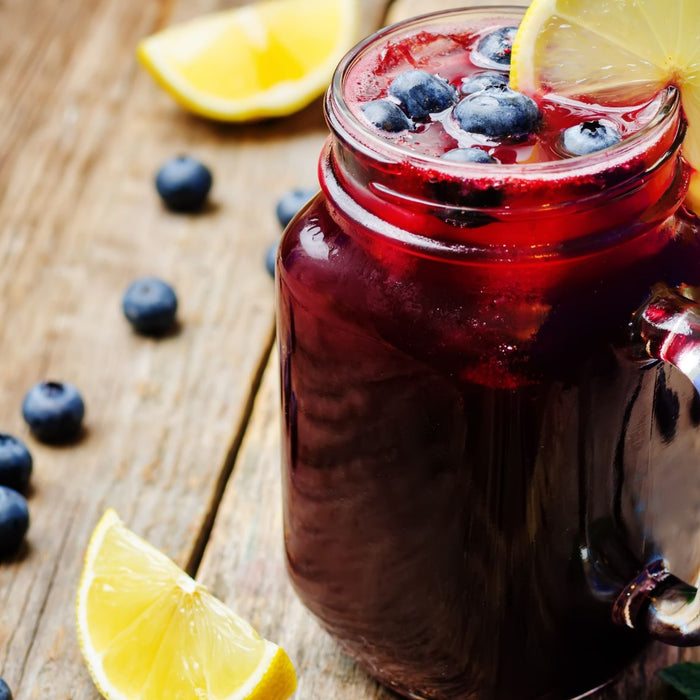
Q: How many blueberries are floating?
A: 7